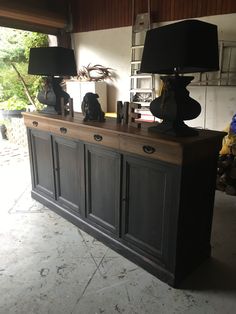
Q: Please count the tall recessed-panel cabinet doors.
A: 4